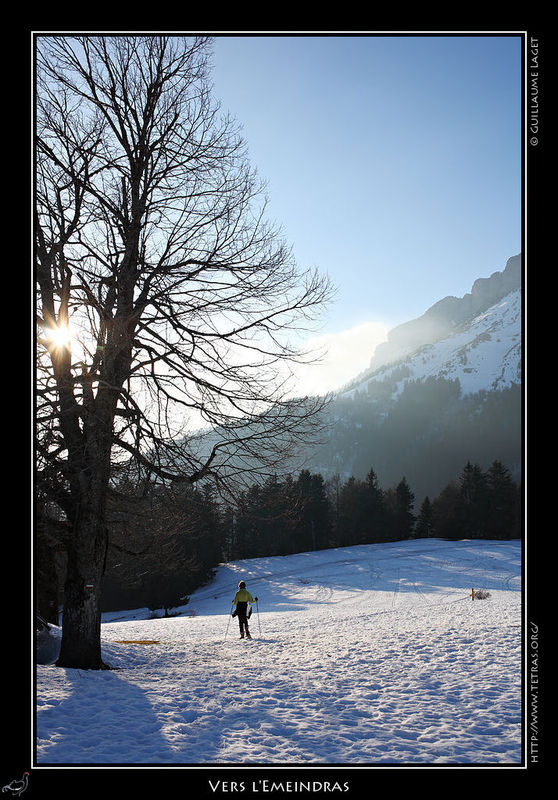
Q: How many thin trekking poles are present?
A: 2